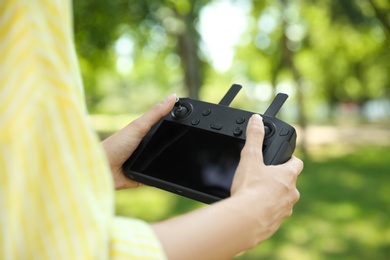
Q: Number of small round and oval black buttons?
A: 5